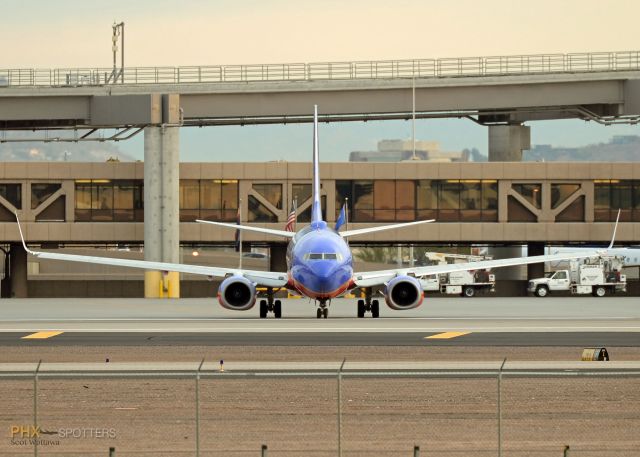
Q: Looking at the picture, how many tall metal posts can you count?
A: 4